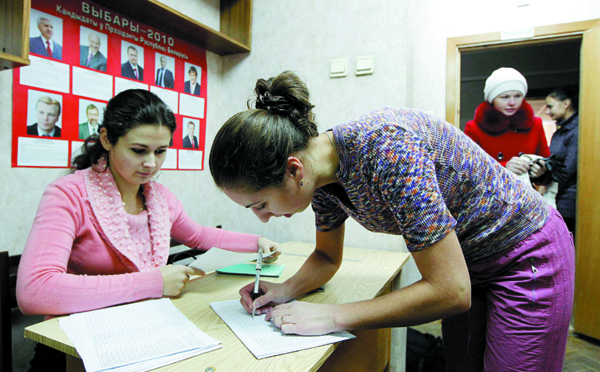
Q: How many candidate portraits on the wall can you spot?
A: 8